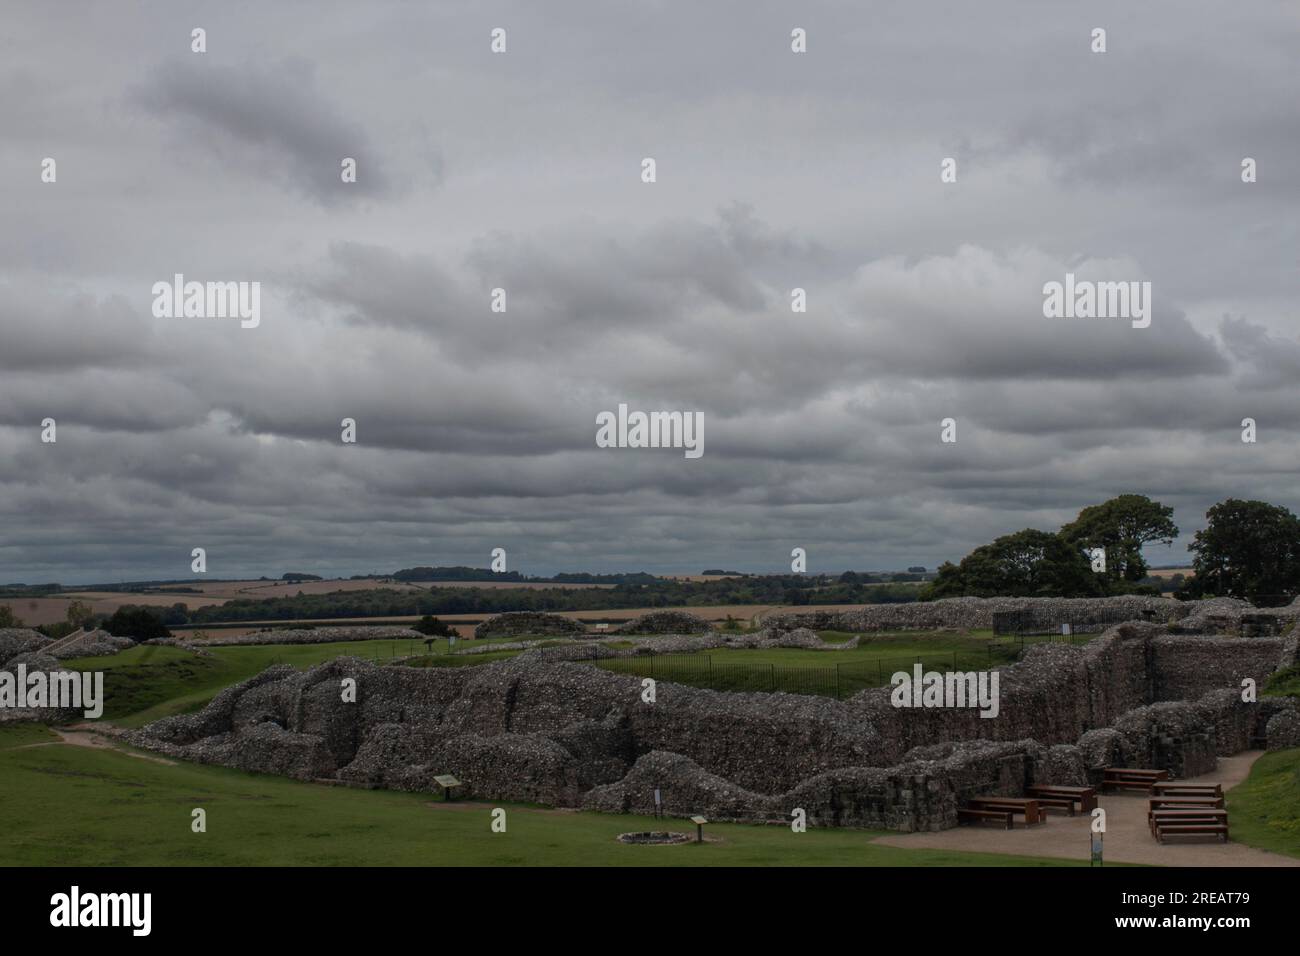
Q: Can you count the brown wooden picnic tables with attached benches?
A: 6